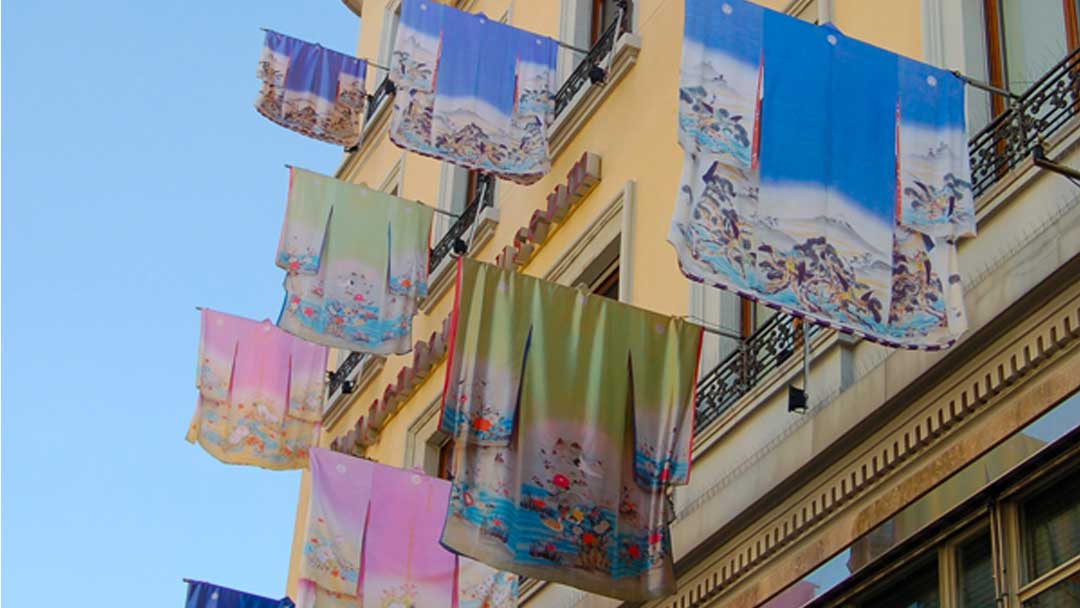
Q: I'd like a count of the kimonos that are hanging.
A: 8